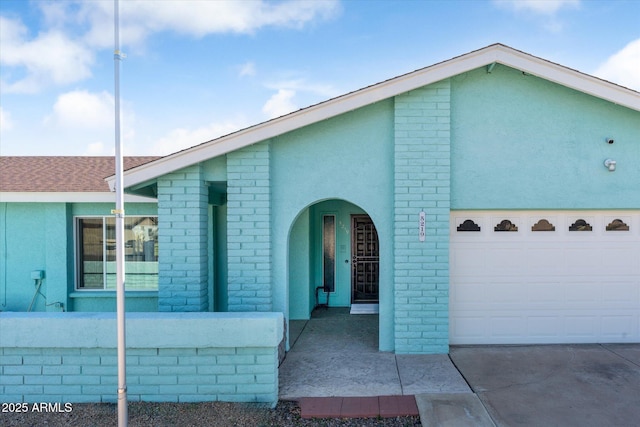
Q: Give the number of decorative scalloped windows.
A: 5